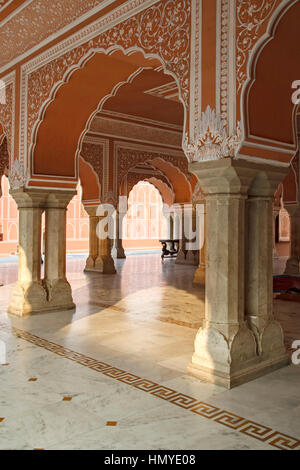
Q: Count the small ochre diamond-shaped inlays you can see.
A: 6